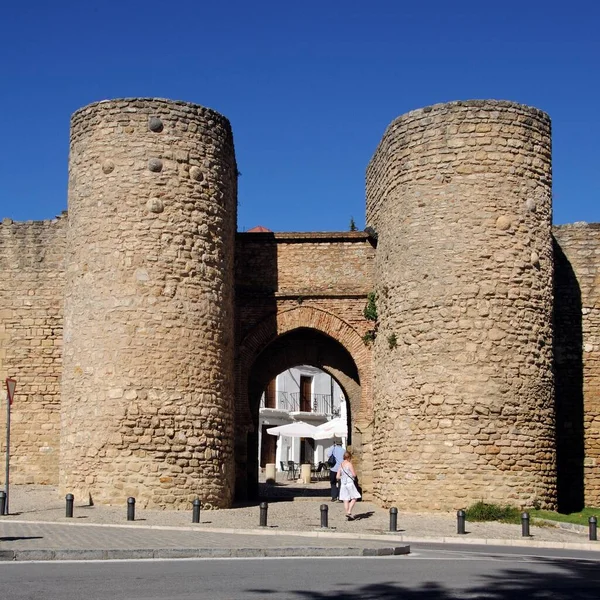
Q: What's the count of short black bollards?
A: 10